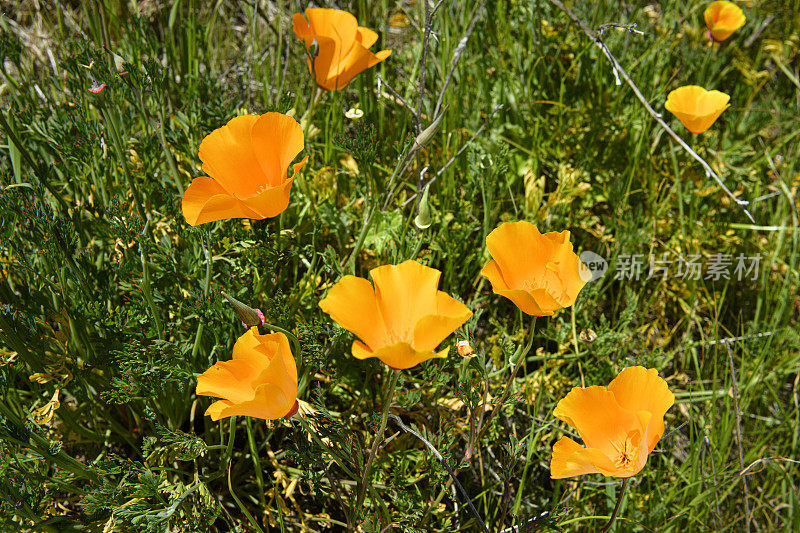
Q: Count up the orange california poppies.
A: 8